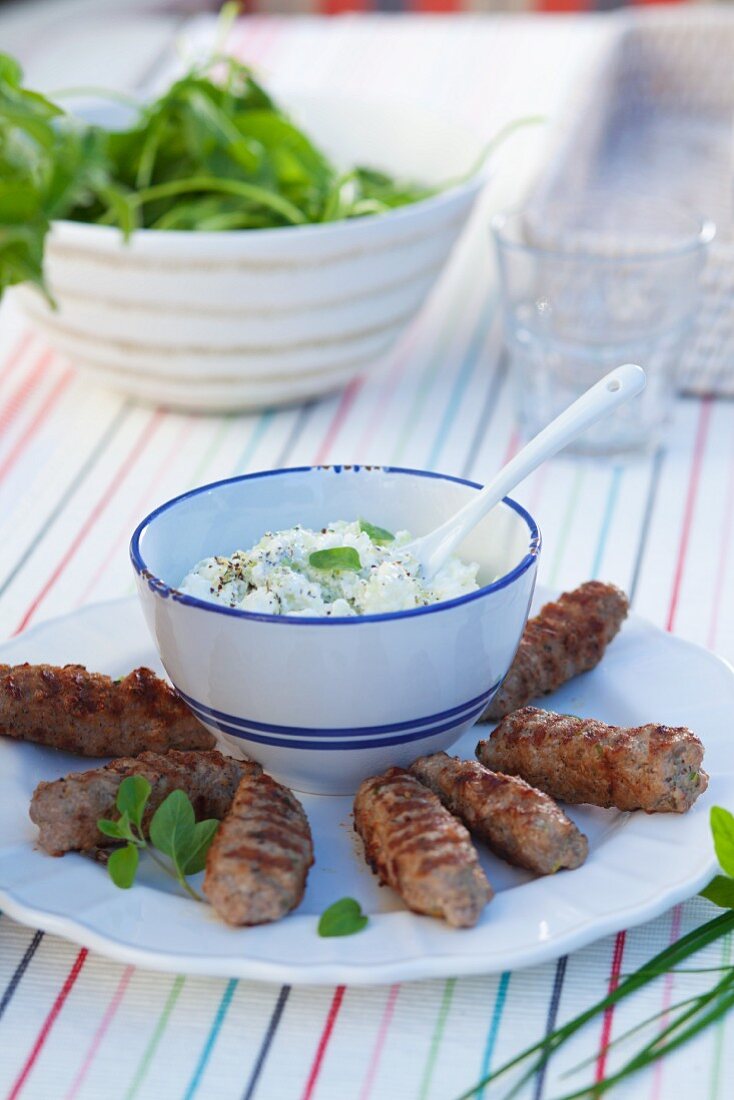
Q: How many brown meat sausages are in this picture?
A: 7